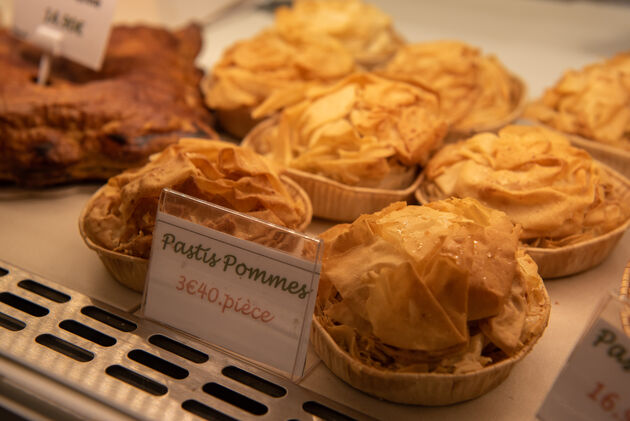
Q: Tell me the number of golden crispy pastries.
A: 8